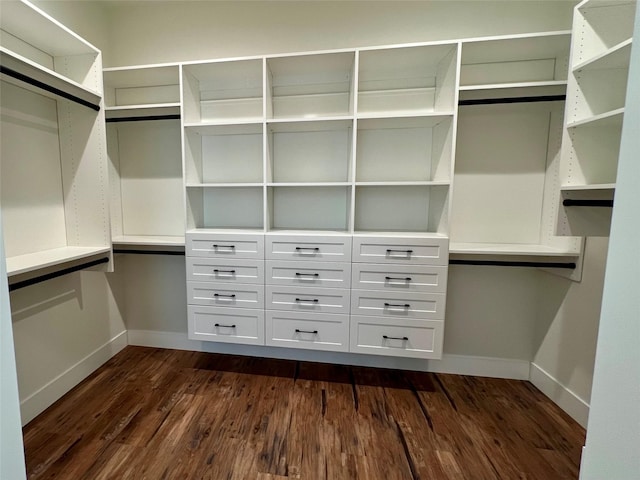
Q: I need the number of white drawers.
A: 12